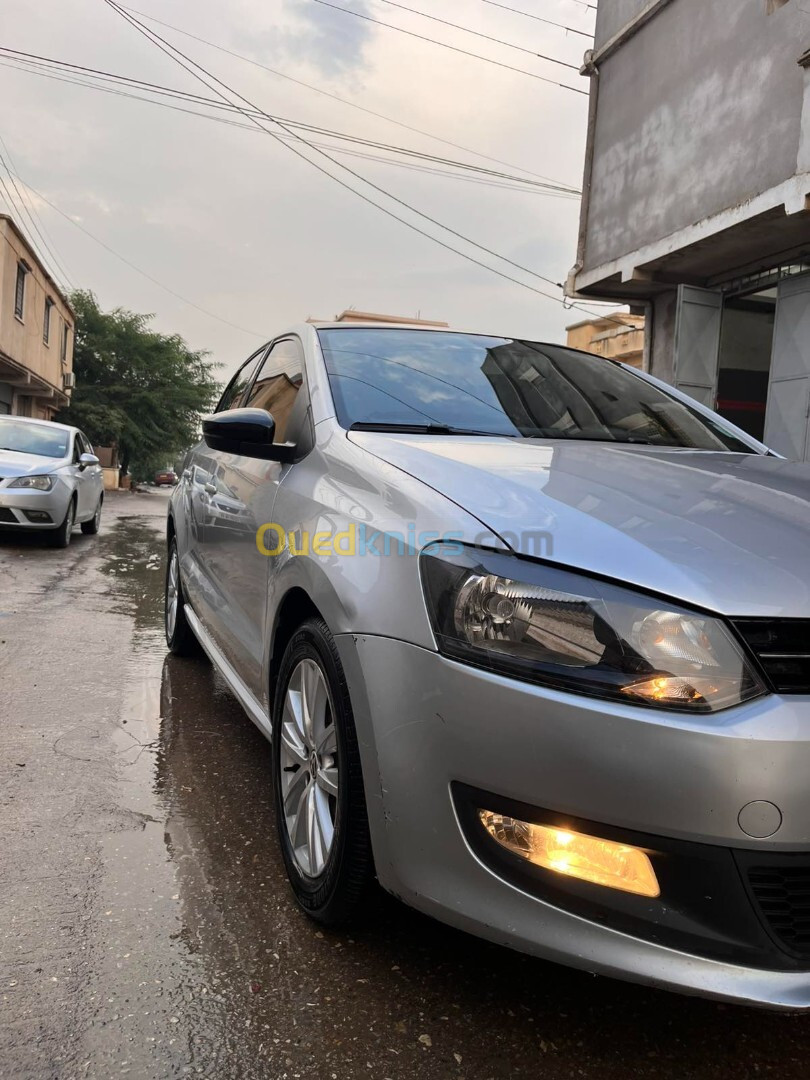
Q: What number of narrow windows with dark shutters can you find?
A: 3